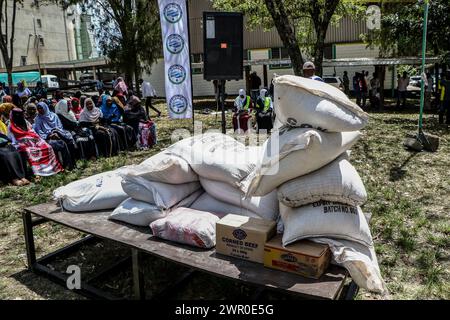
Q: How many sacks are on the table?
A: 13